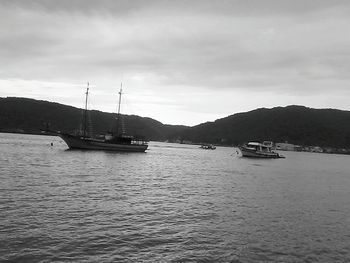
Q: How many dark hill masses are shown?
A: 2